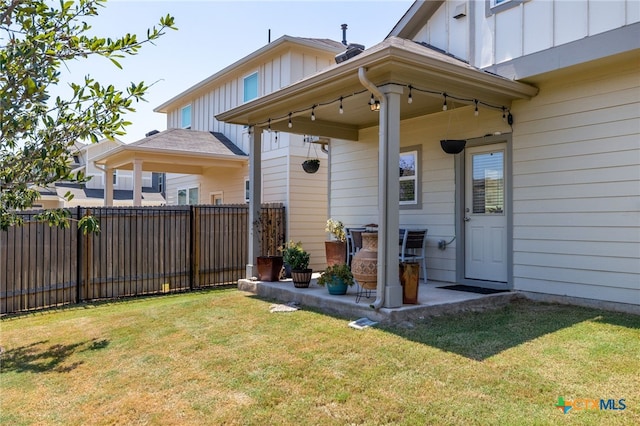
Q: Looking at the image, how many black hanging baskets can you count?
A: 2